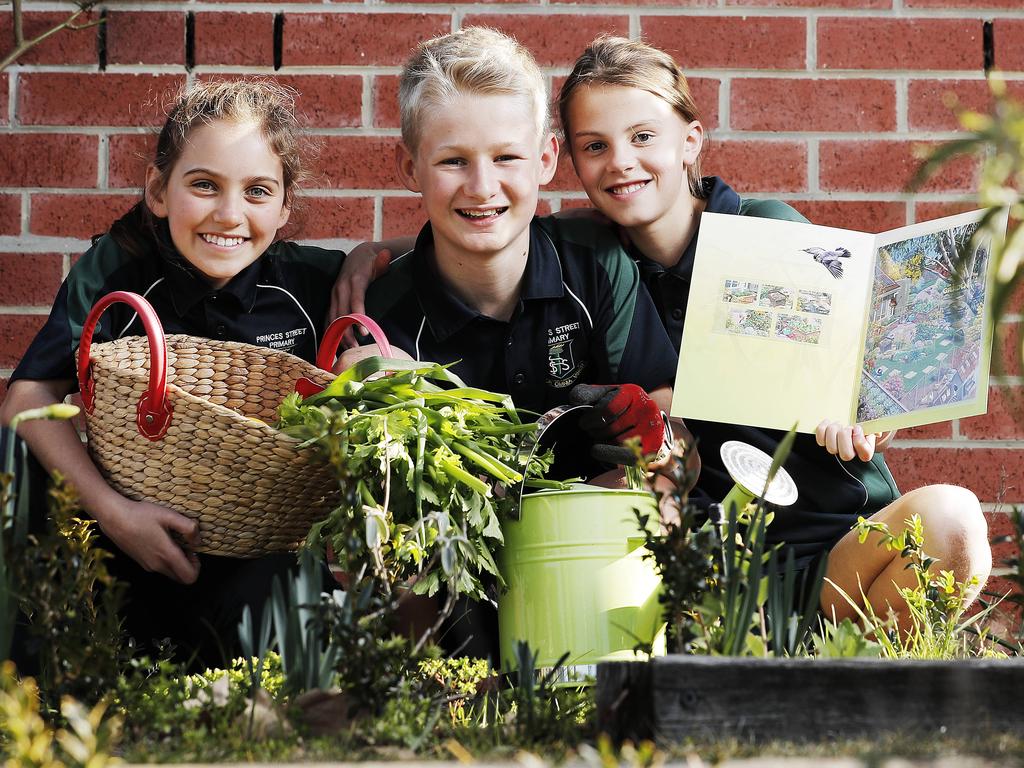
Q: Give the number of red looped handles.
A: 2